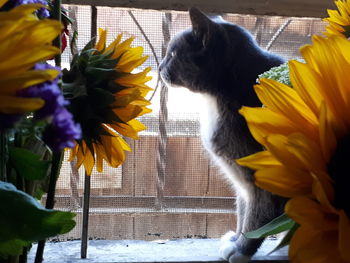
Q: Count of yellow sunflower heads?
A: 4